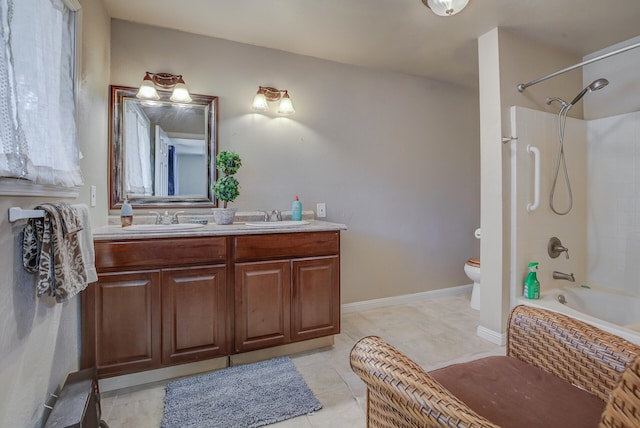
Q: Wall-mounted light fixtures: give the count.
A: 2